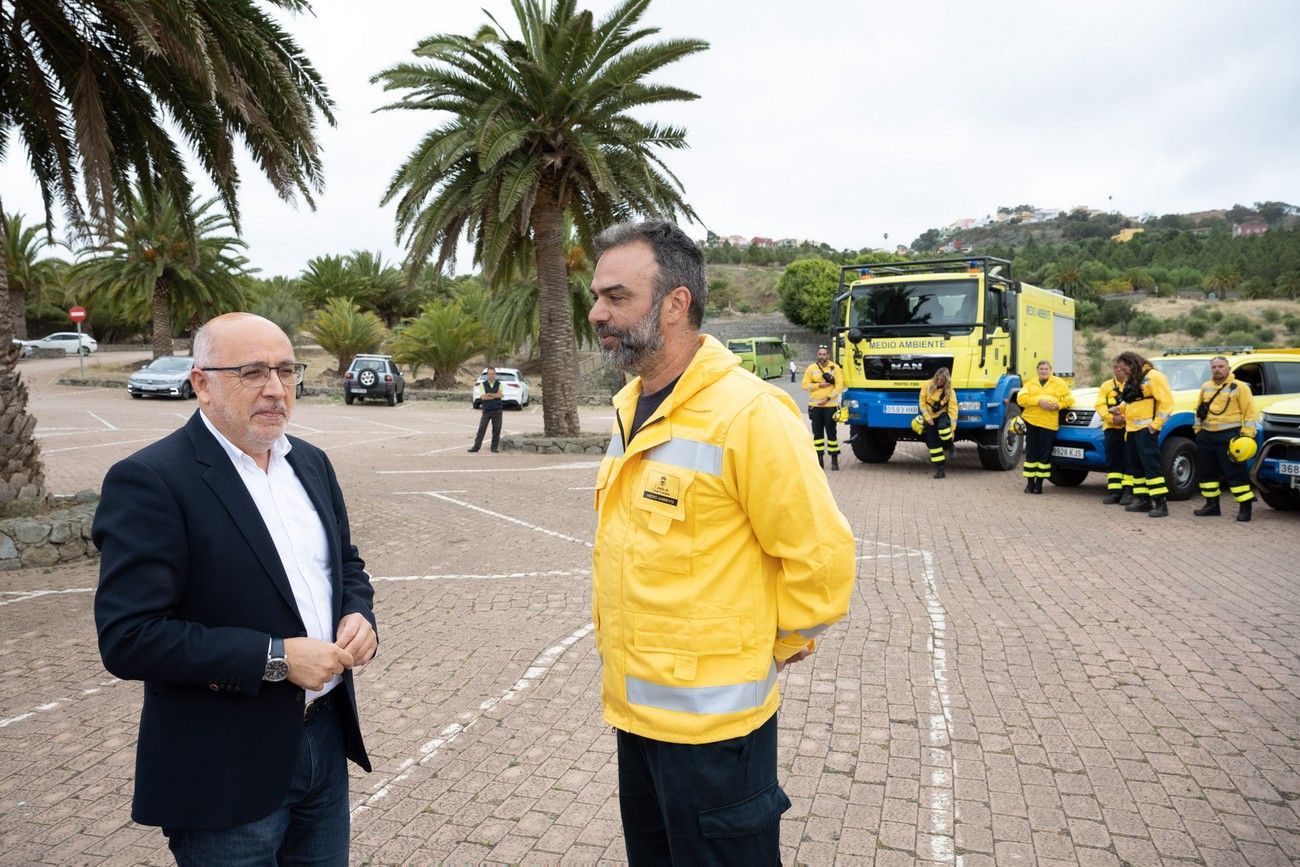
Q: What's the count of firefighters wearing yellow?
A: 7